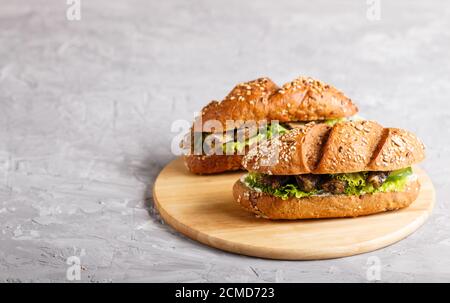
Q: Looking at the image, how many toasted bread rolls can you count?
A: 2